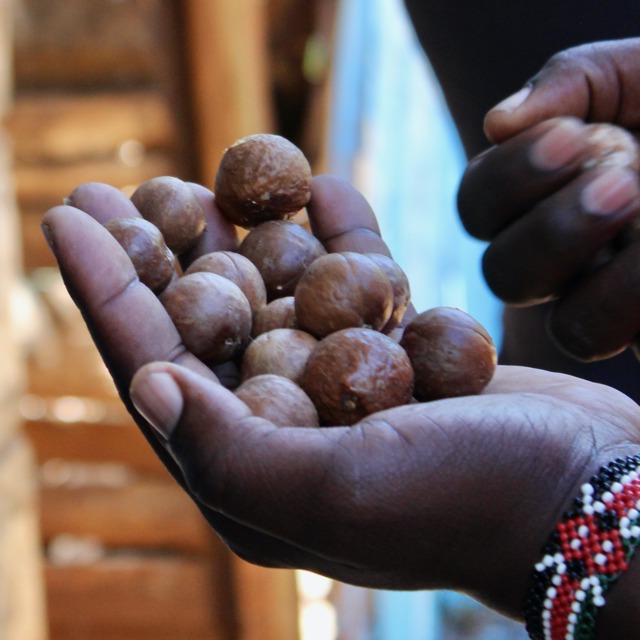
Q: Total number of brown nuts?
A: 13